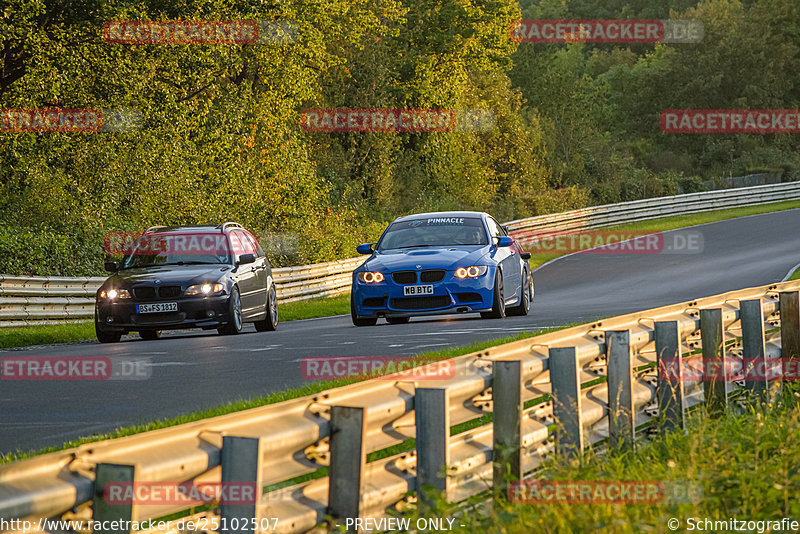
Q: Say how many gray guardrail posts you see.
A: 11